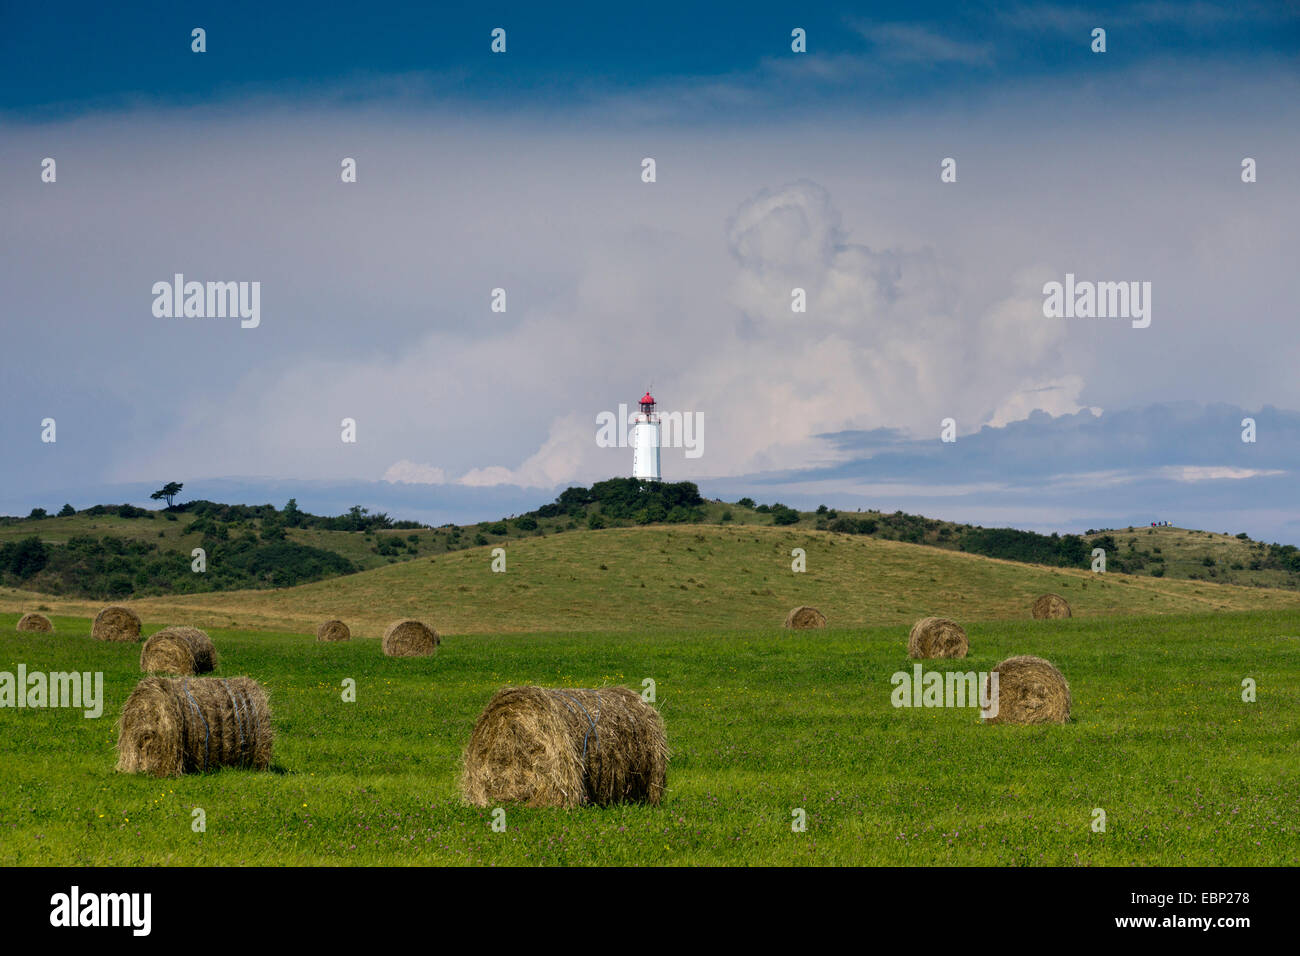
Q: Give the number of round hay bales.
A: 11